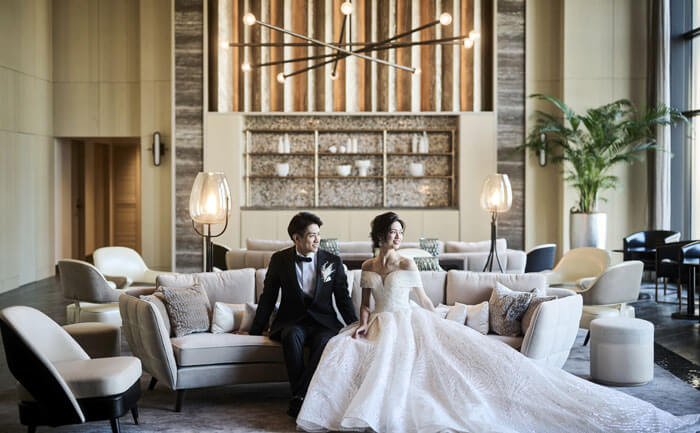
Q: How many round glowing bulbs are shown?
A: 10